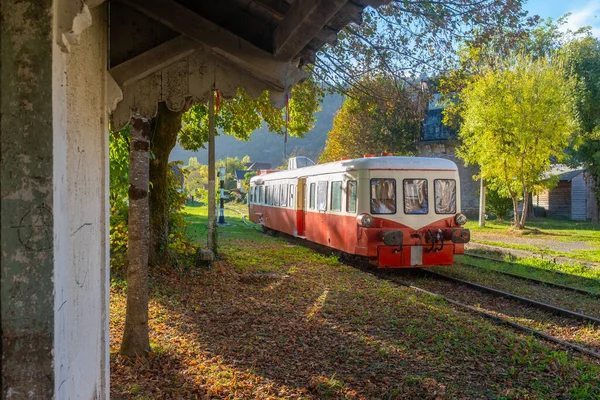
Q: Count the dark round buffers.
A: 2